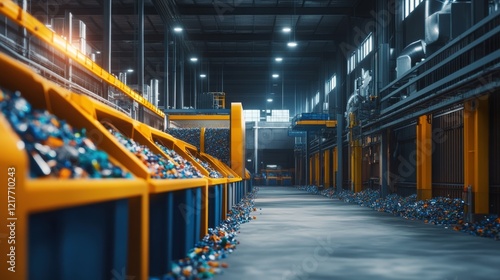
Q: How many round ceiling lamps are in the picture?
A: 9